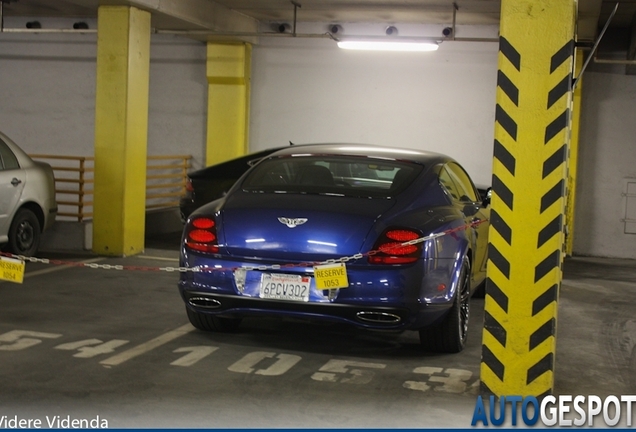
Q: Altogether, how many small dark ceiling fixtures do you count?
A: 6